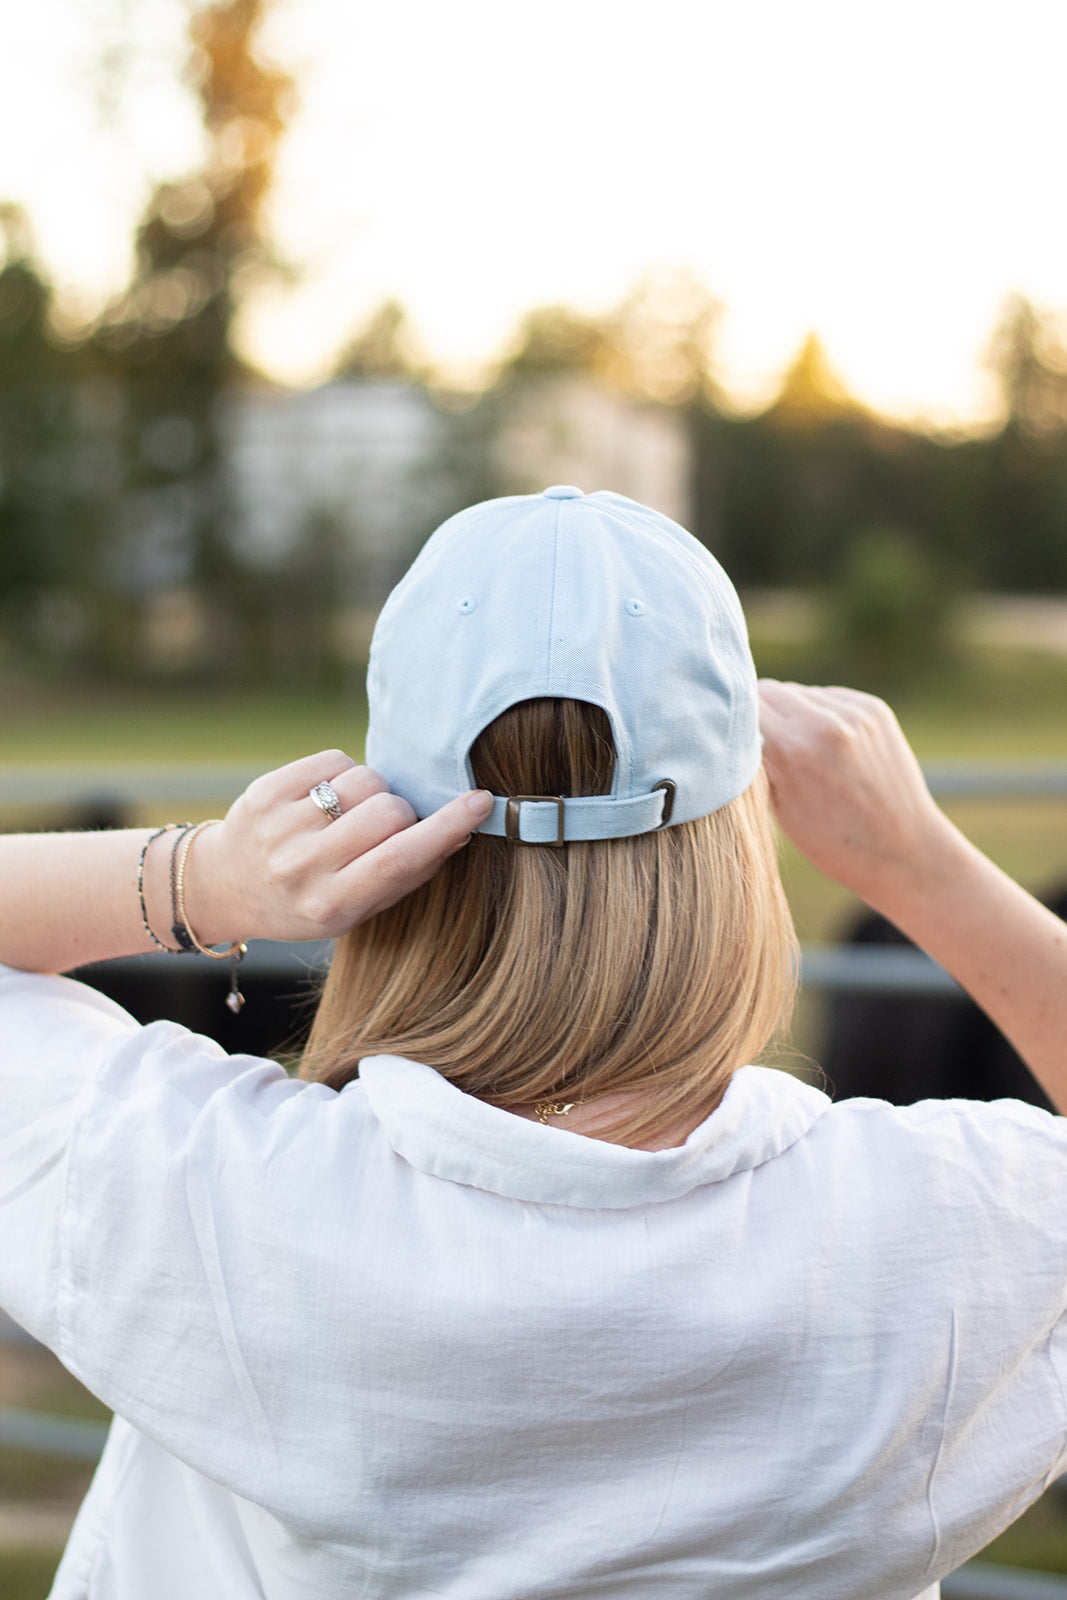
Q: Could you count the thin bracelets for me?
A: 3